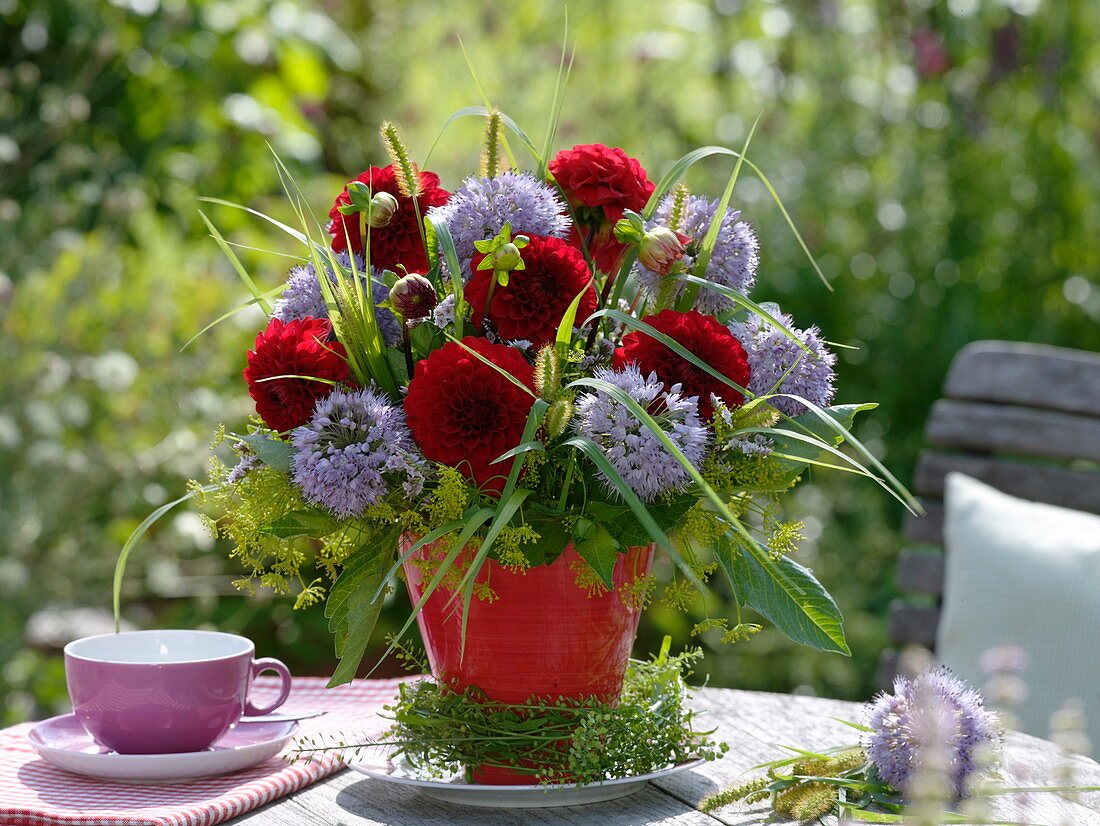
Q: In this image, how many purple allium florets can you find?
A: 7